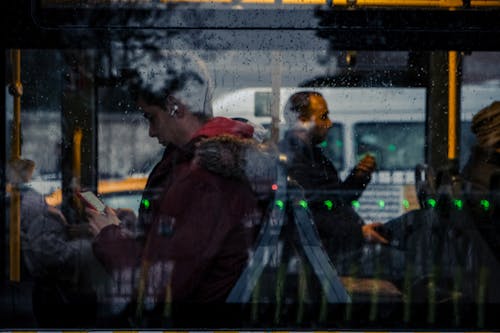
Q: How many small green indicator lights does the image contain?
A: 10